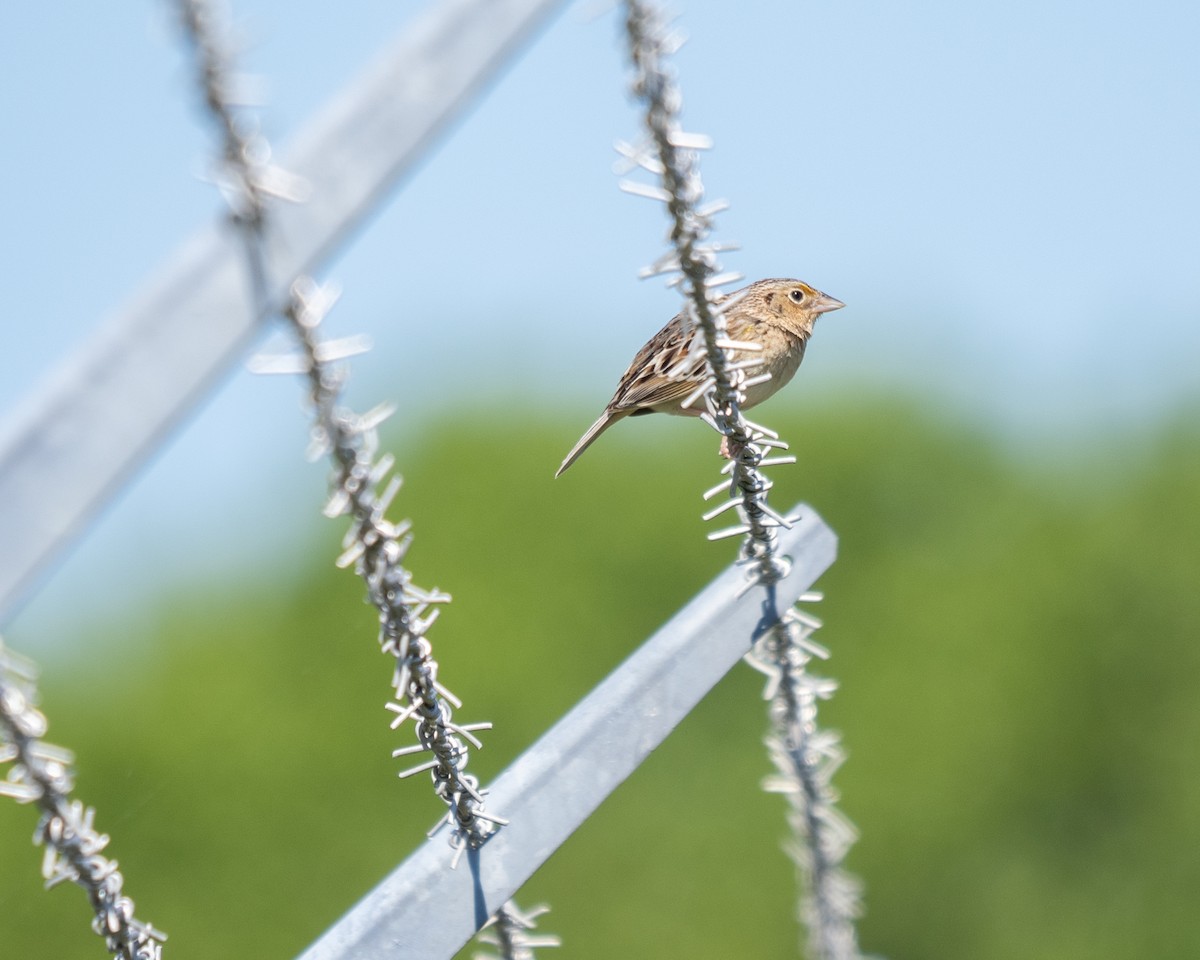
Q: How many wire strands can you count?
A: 3